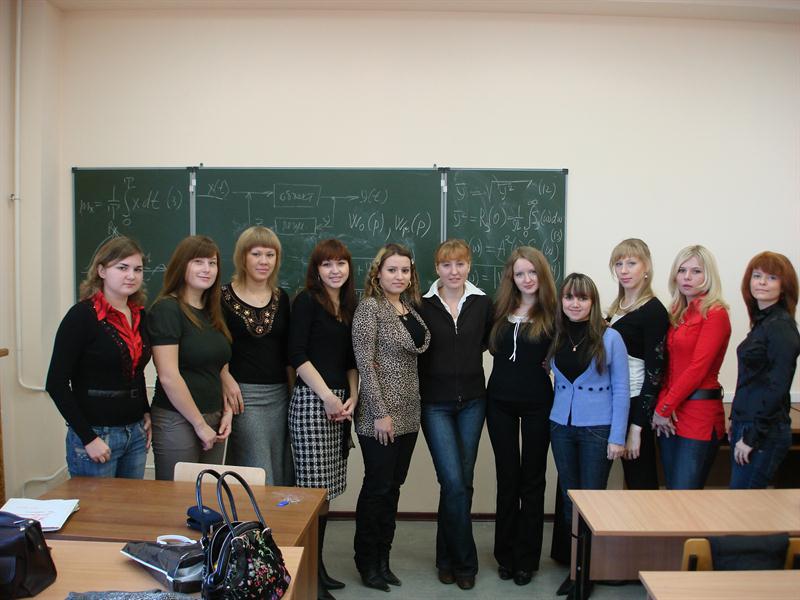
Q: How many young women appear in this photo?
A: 11